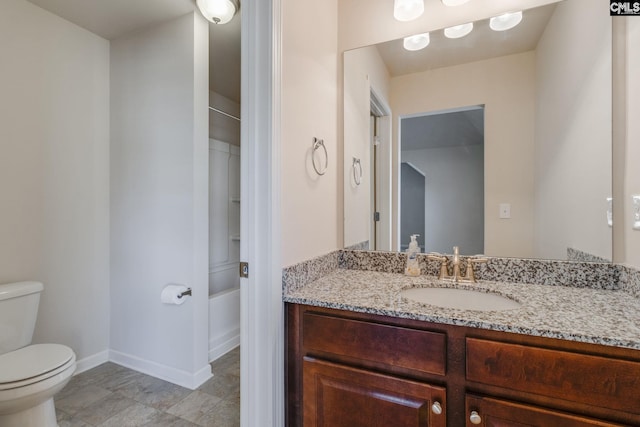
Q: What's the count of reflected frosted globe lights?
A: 3